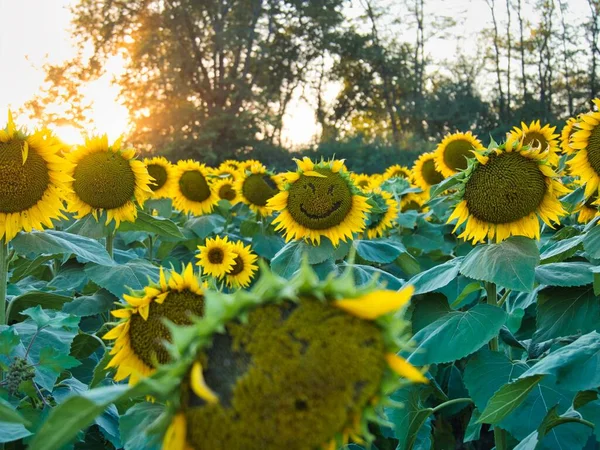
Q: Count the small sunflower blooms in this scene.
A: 2